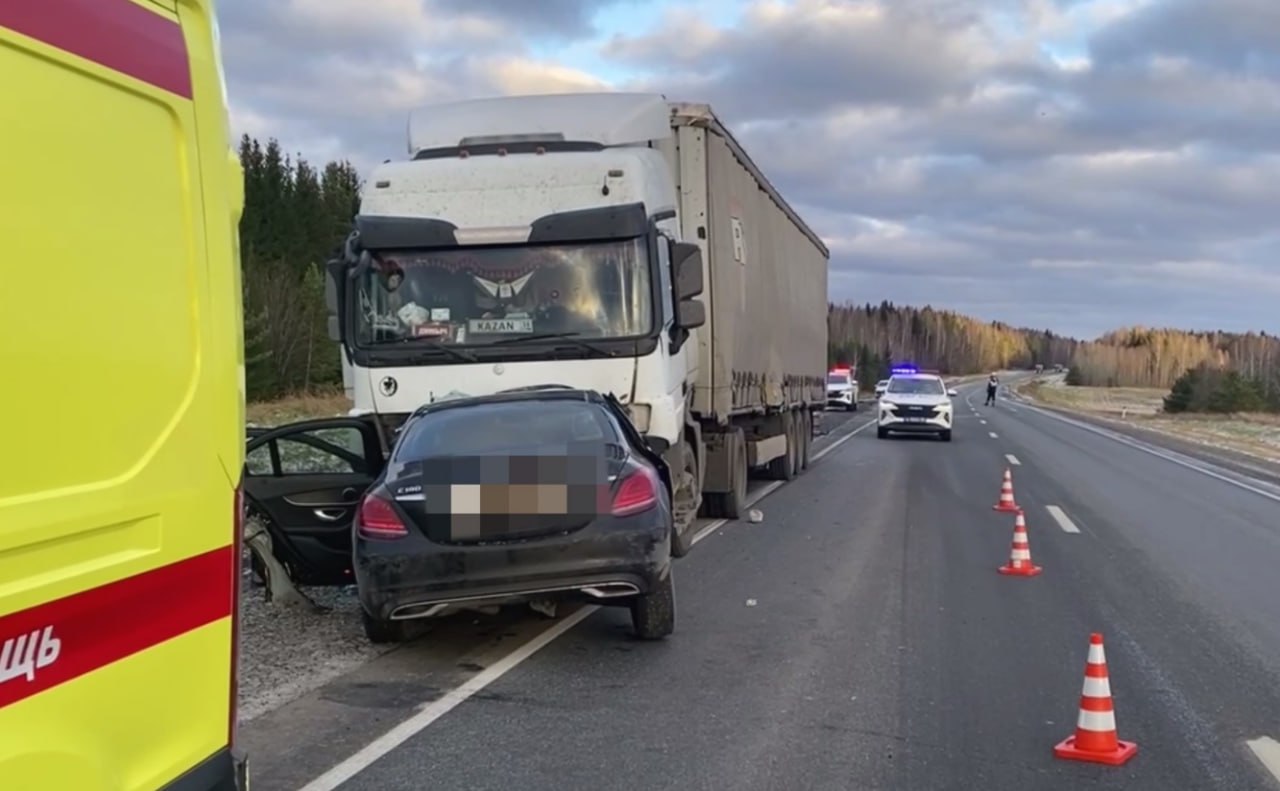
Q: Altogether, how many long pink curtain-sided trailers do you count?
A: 0